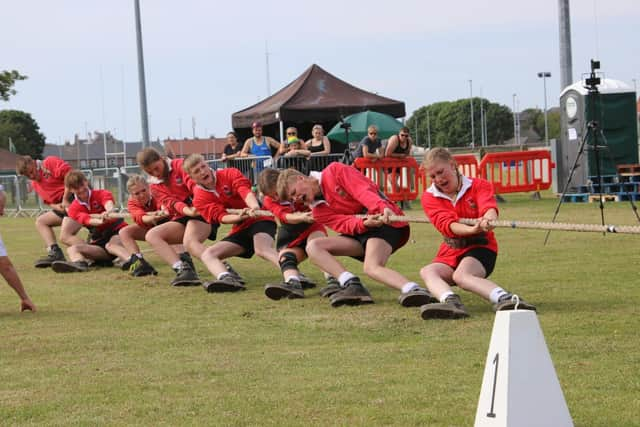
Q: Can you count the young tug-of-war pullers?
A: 8